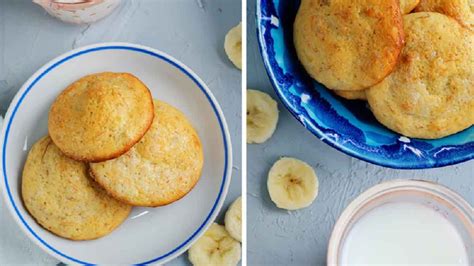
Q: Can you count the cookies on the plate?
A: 3